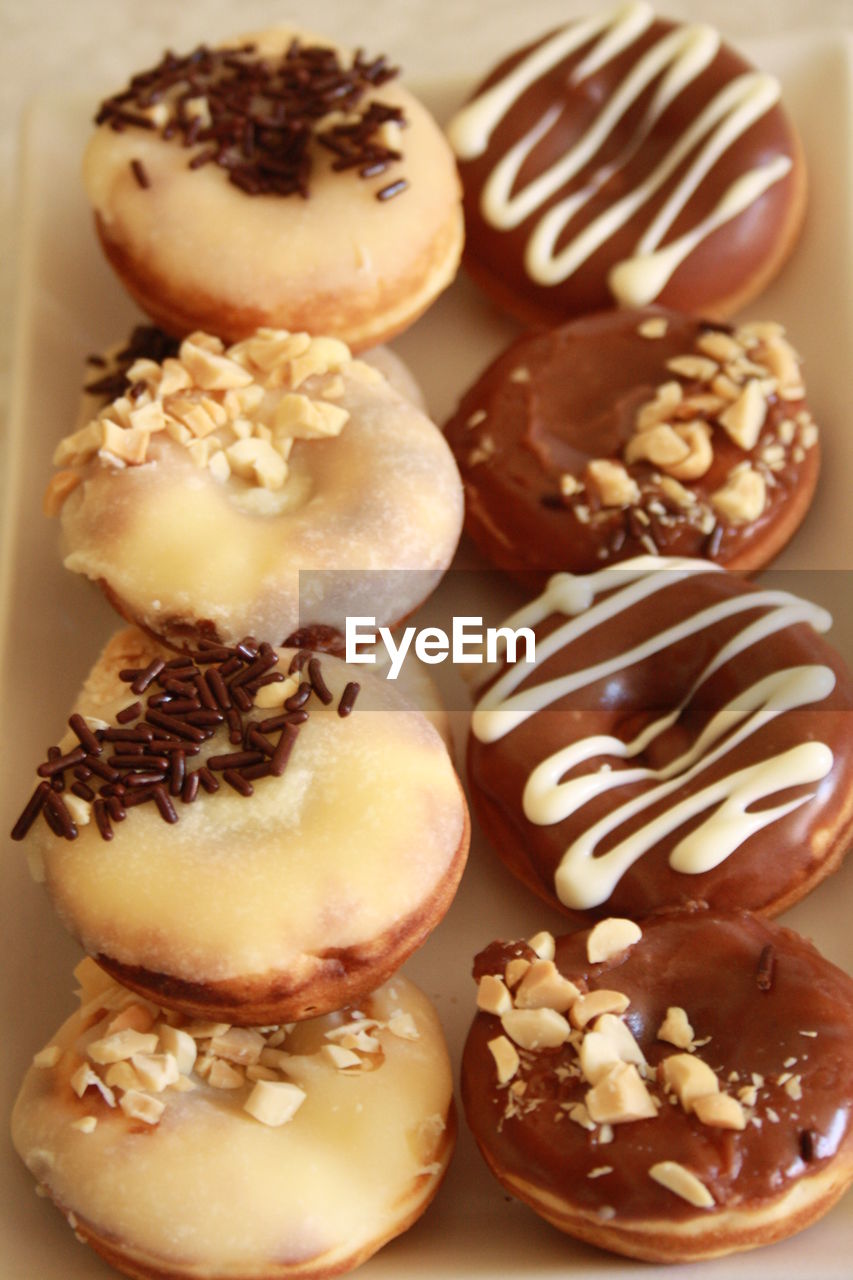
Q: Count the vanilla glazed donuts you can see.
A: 4